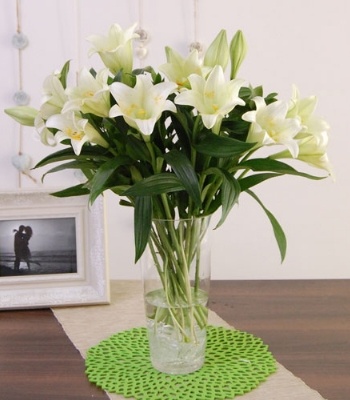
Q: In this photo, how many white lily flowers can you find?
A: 10